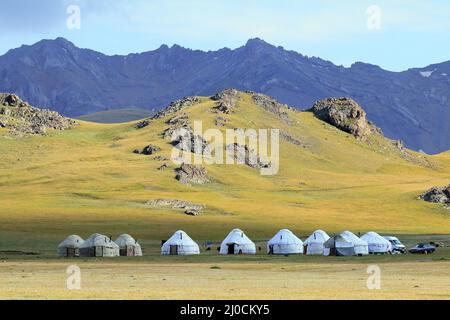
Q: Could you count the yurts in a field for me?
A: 9